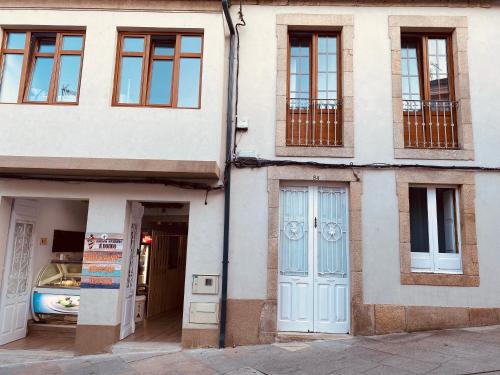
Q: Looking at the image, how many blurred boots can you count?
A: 0